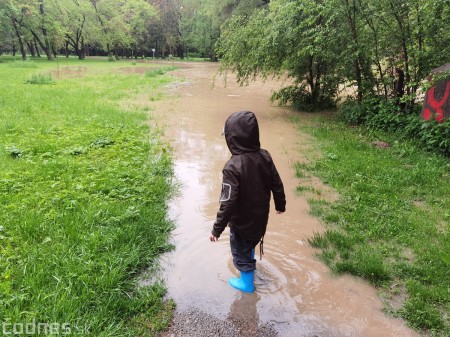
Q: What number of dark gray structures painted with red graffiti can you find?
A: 1